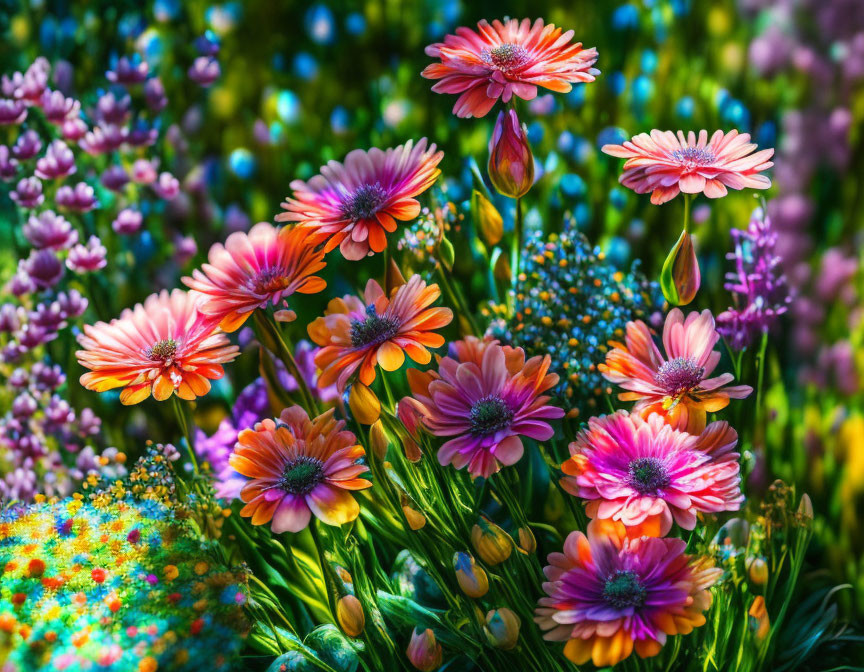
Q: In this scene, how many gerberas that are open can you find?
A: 11